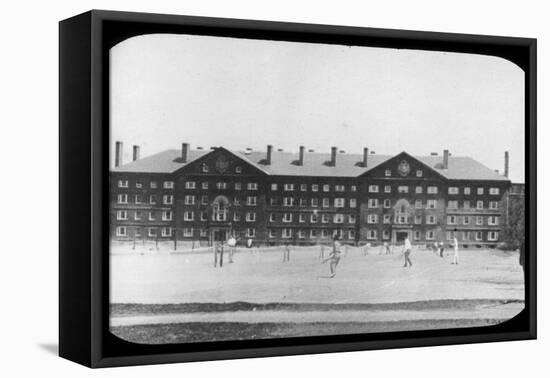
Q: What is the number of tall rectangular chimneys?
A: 9